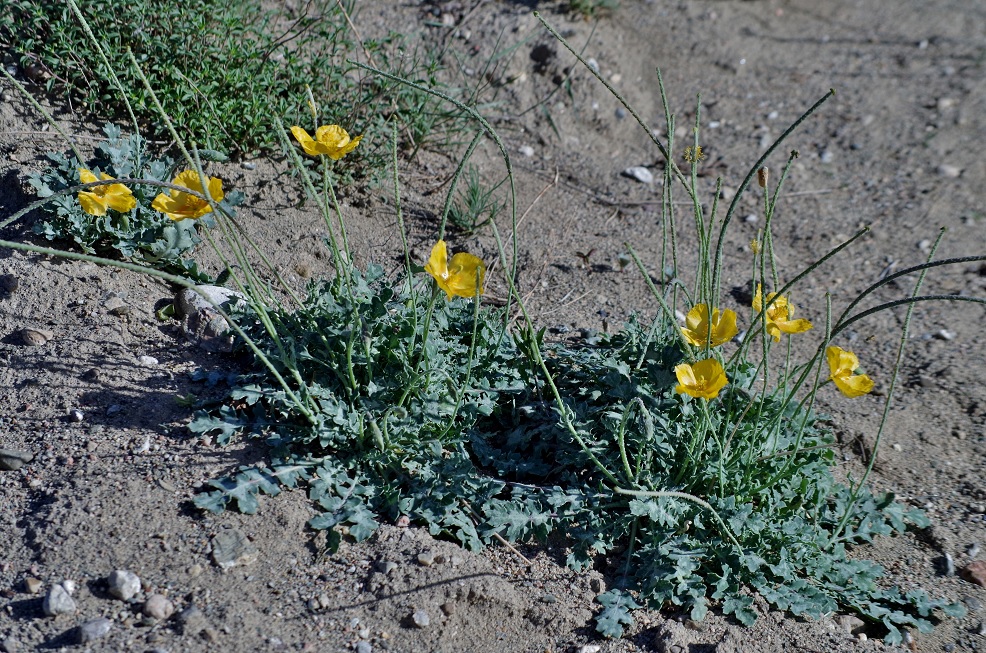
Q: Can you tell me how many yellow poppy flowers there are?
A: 8